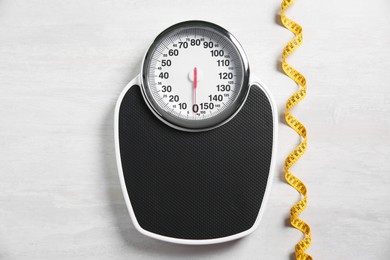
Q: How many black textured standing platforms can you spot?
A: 1